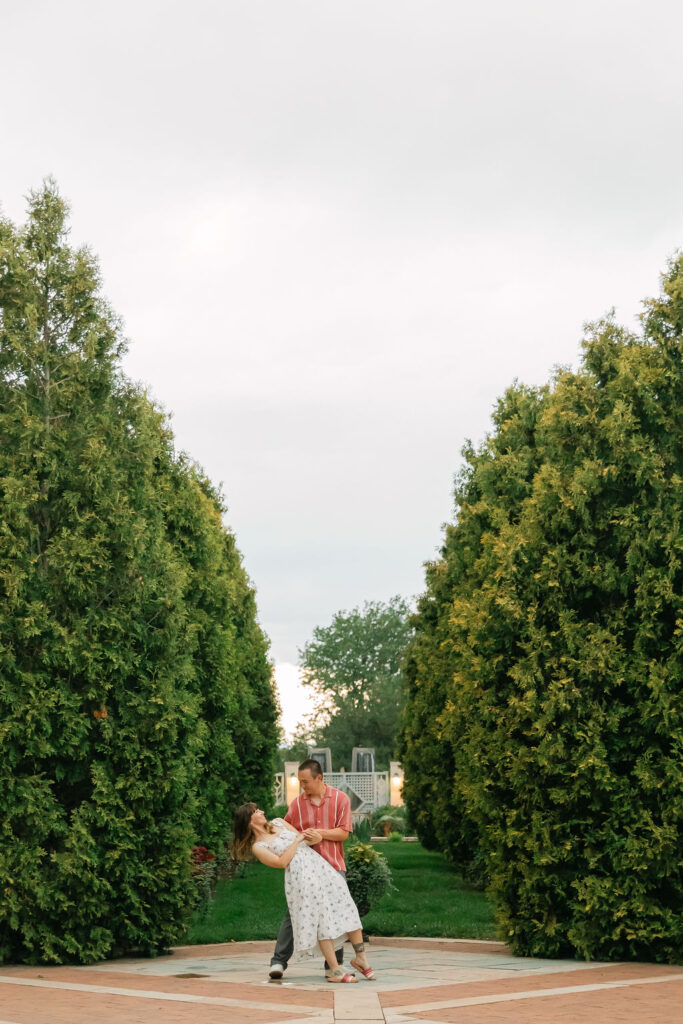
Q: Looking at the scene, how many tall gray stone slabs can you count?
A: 2